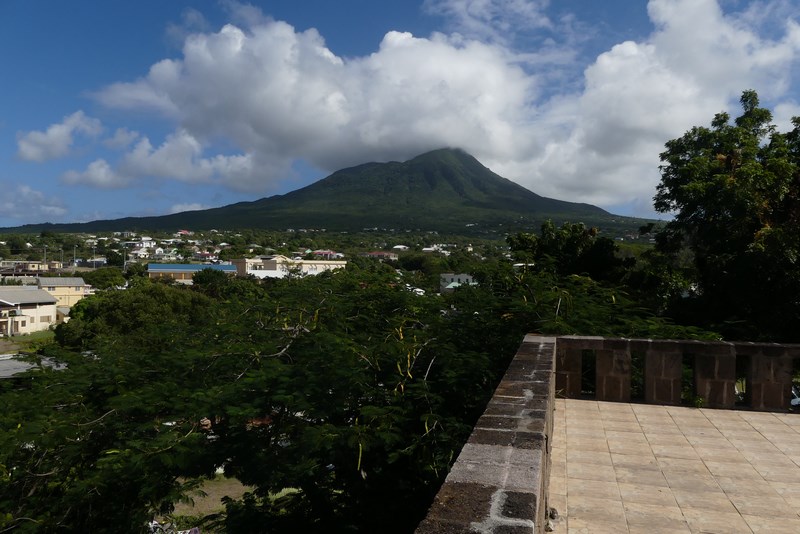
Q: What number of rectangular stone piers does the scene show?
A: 5